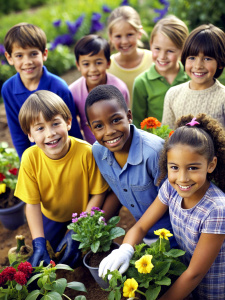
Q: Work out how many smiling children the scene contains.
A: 8